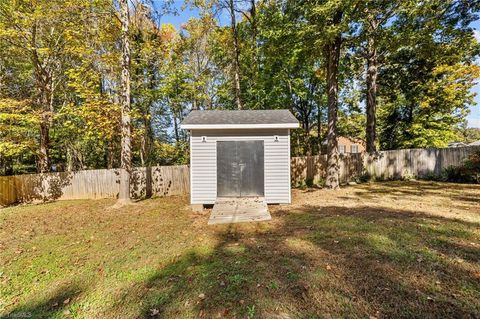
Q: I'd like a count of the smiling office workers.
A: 0